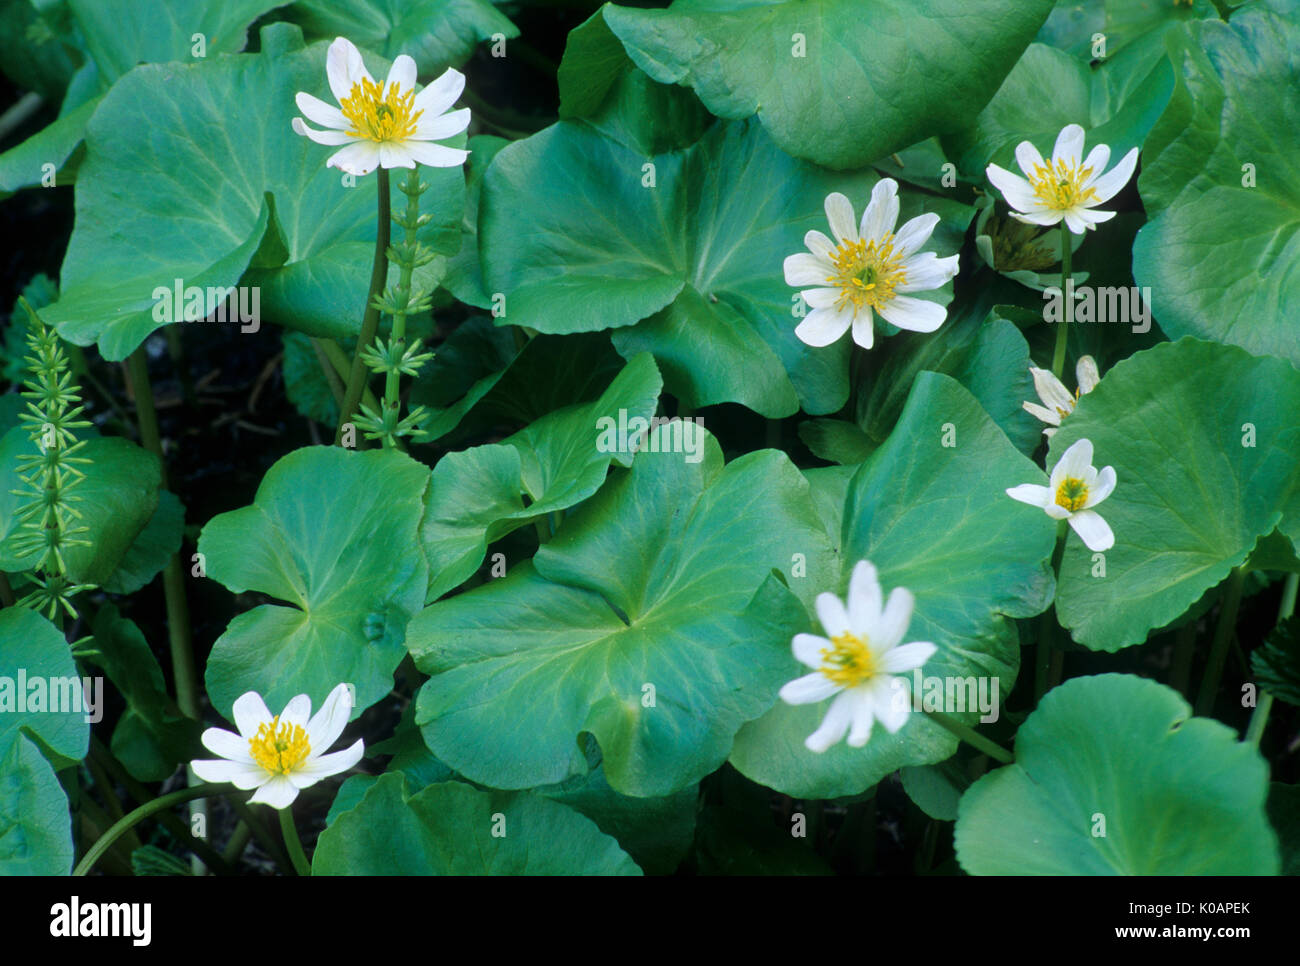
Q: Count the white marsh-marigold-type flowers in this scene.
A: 7